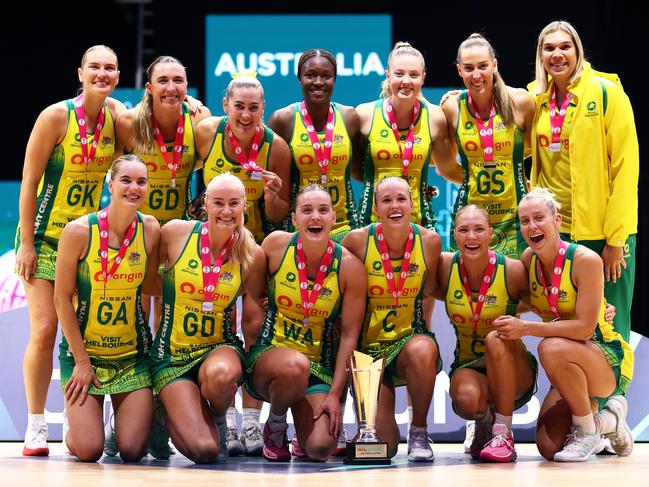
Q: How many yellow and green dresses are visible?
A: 12